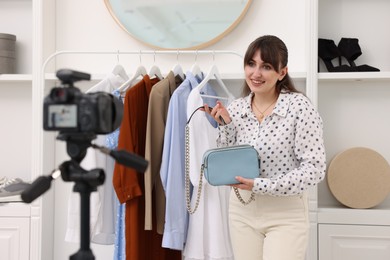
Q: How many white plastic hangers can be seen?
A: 6